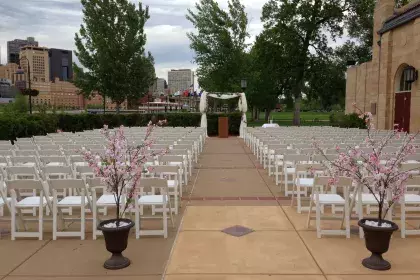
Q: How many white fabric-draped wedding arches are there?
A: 1